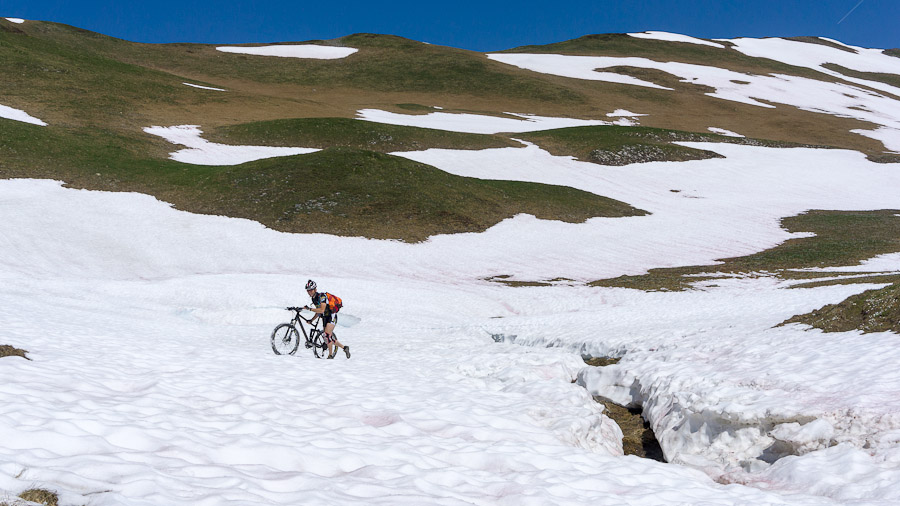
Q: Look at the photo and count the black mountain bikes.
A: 1